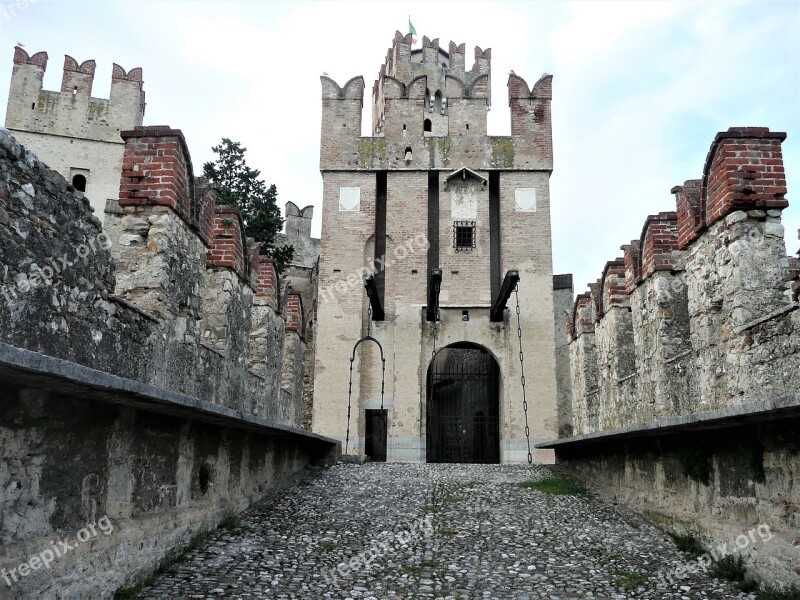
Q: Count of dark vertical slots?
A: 3